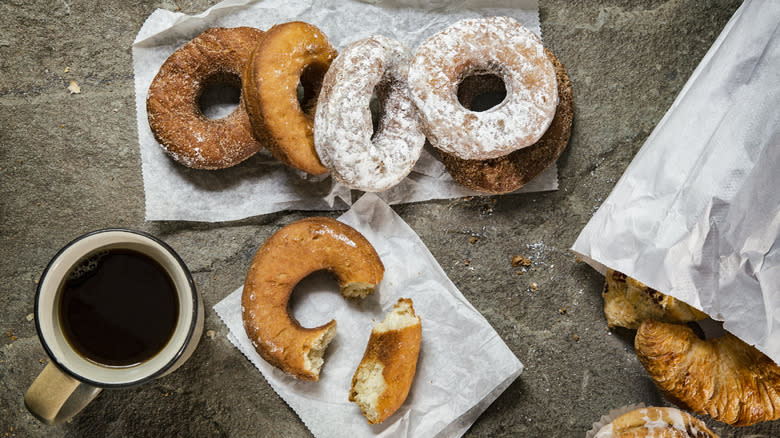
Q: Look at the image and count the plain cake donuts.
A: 2